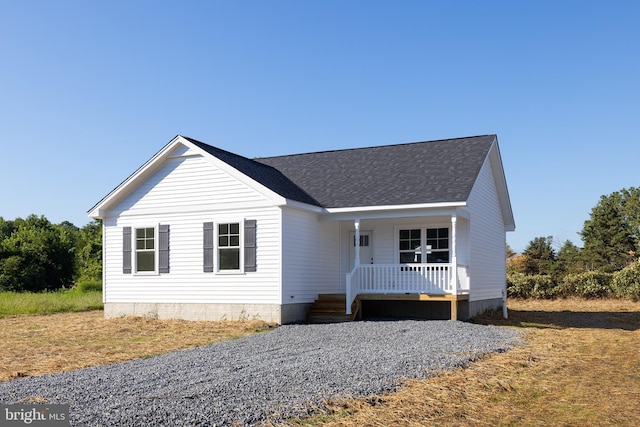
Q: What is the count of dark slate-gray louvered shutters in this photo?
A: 4